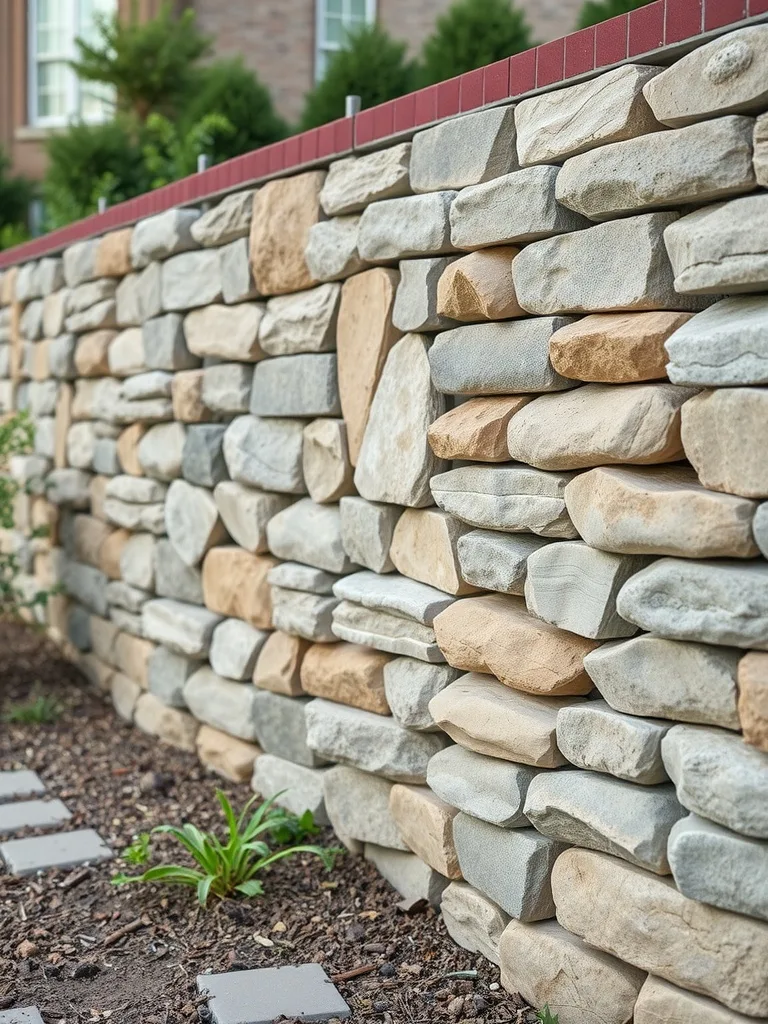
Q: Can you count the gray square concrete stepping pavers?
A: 5